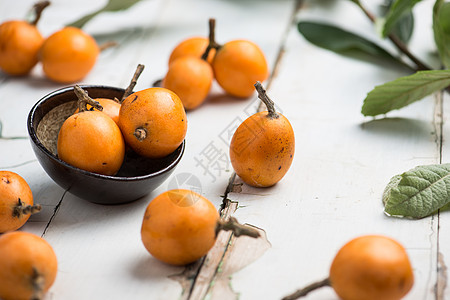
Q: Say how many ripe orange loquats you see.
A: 13